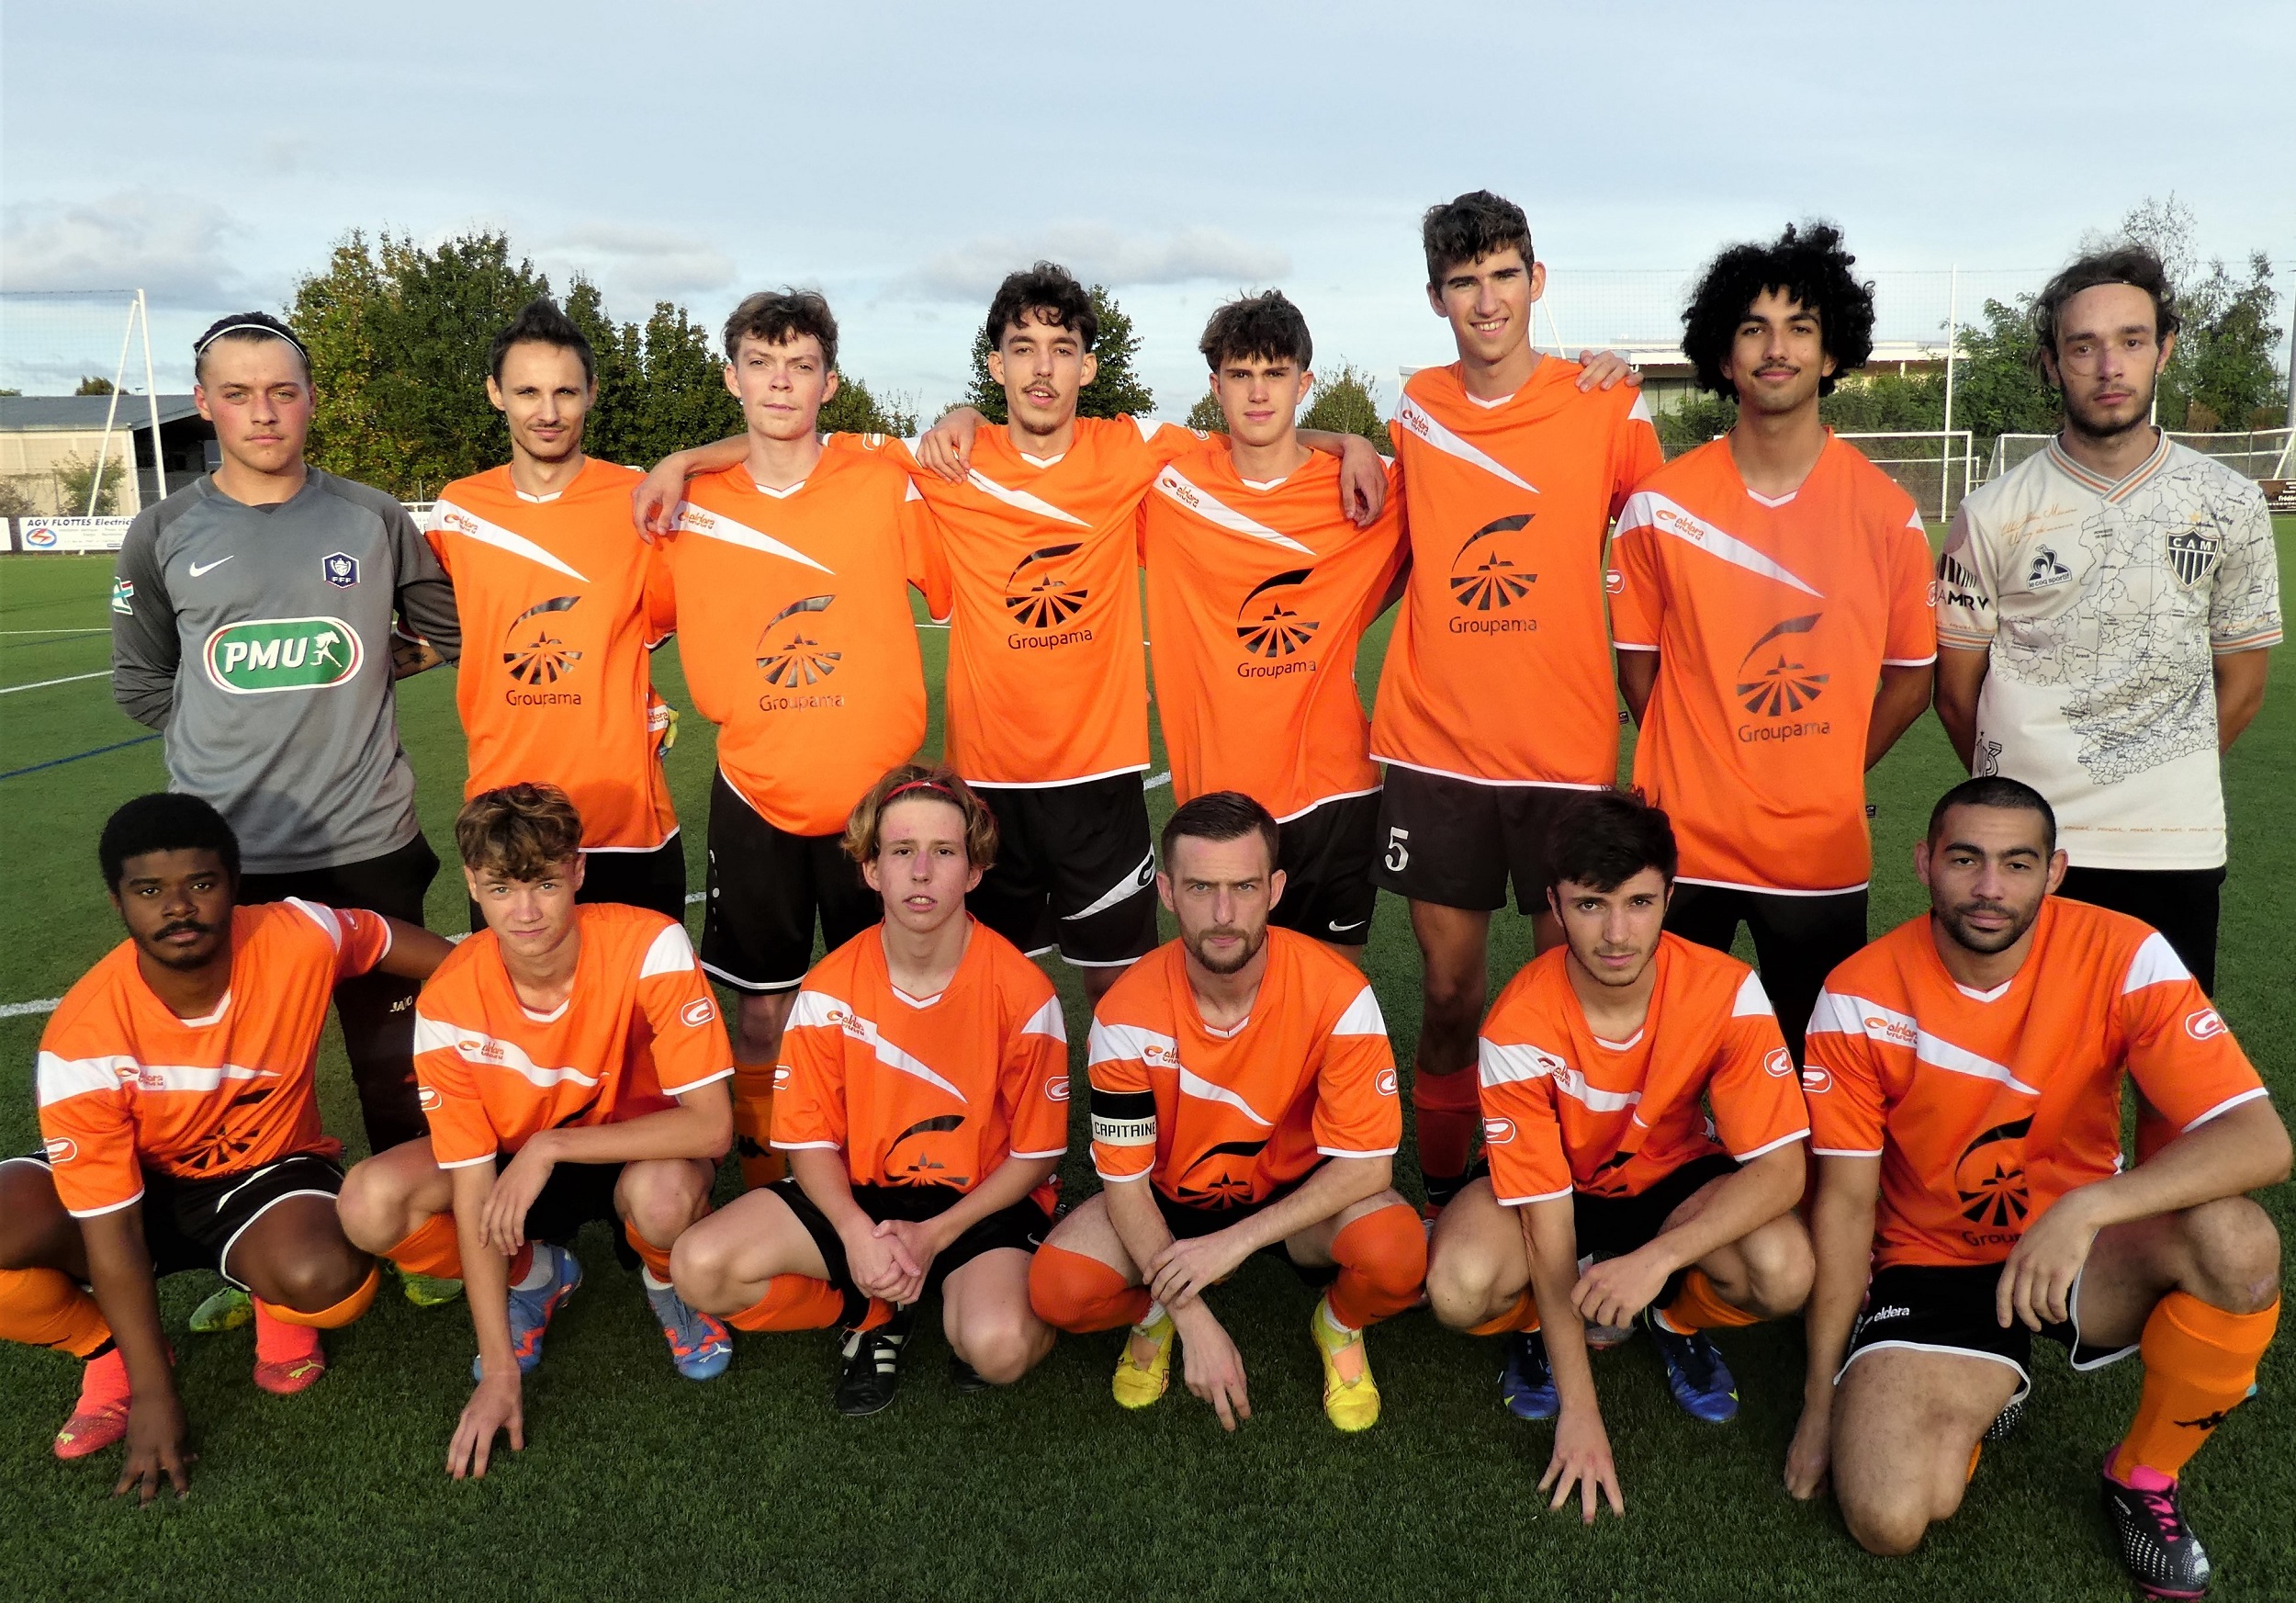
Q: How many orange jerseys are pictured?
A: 12